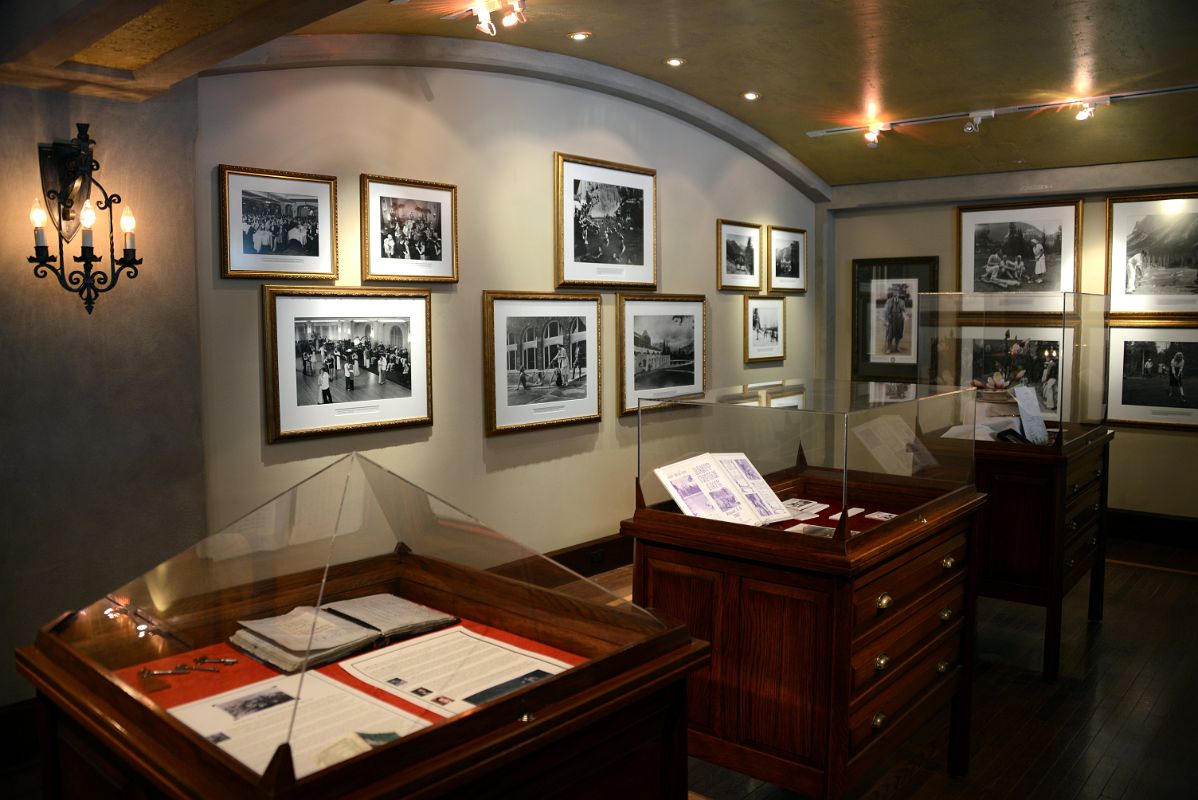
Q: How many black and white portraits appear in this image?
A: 14